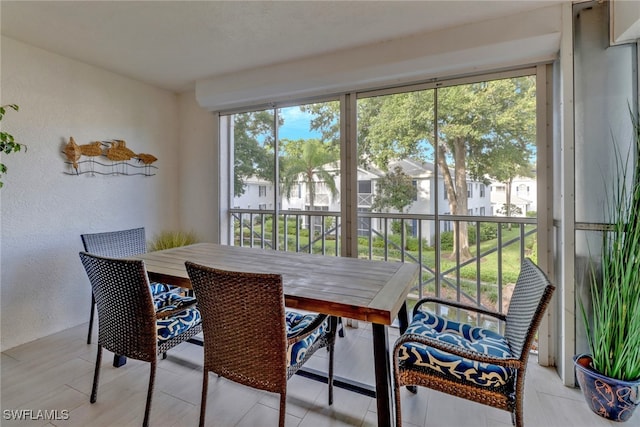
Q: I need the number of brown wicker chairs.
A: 4